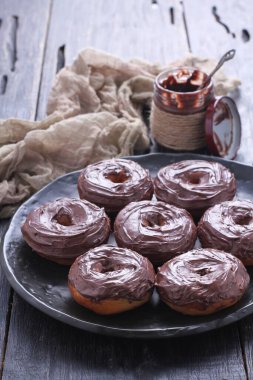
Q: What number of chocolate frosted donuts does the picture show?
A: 7